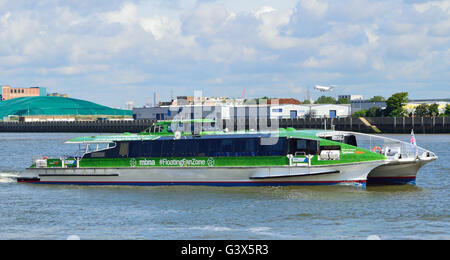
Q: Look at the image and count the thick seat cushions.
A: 0